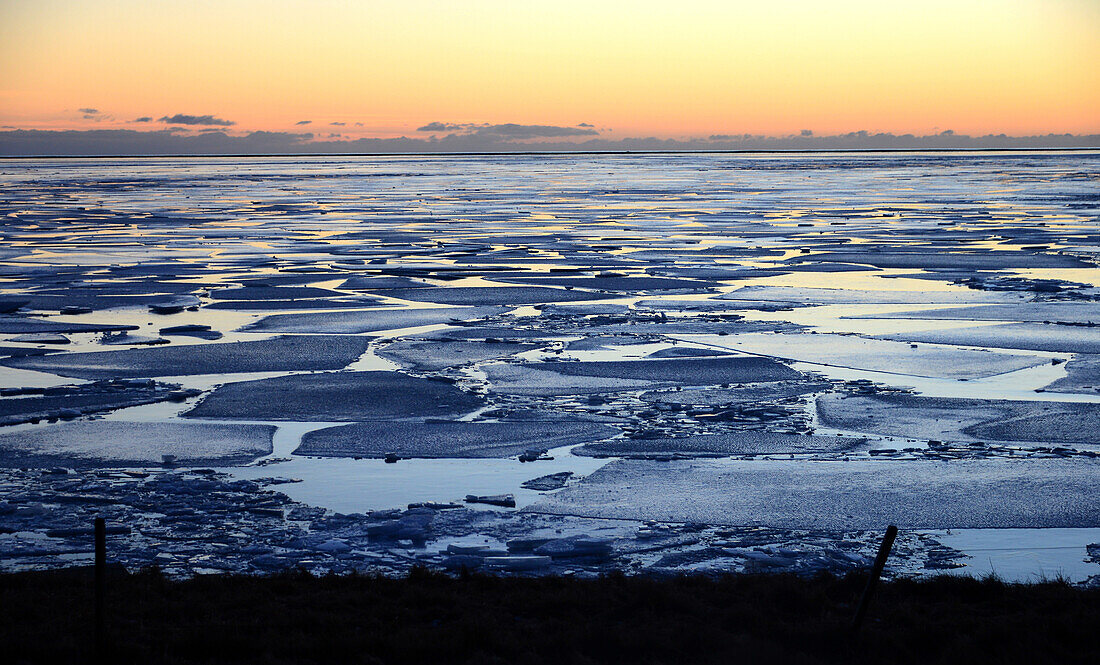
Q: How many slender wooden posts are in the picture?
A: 2